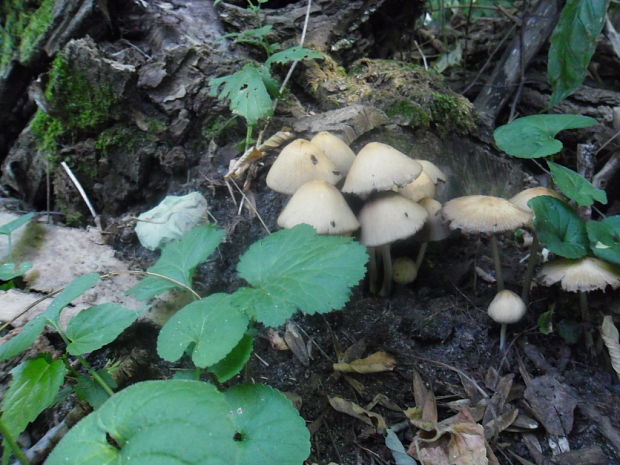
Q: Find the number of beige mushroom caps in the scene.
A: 13